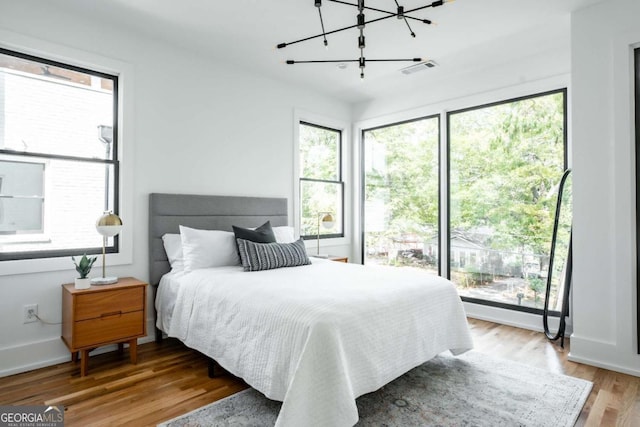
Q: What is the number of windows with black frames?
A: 4